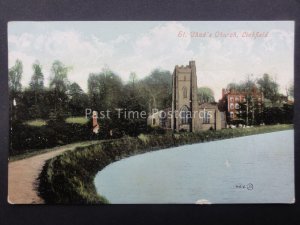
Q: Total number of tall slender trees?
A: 3